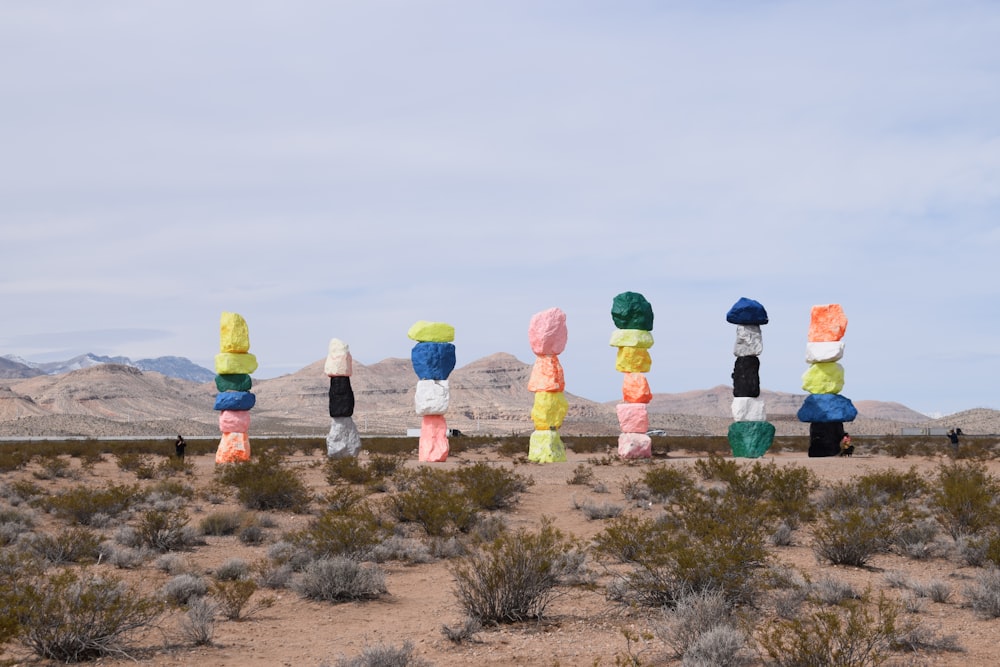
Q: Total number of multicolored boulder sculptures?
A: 7